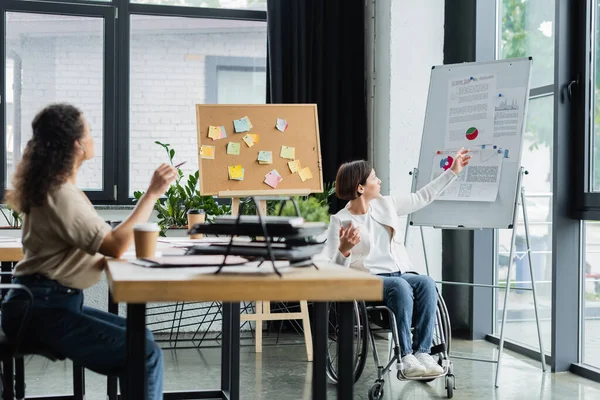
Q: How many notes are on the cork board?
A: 12